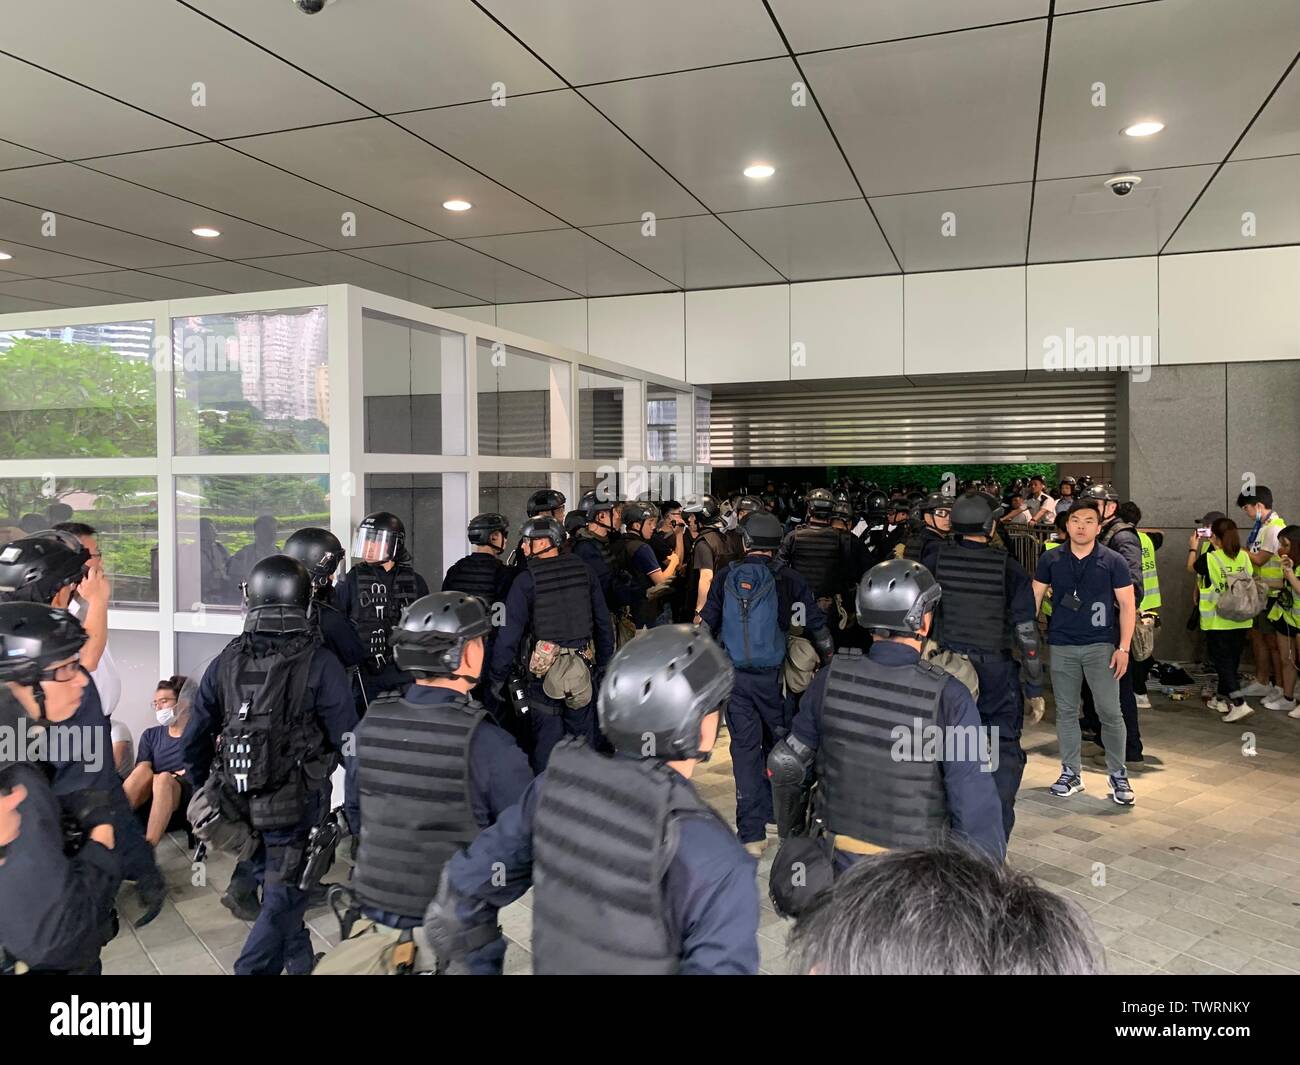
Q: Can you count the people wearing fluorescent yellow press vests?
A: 6